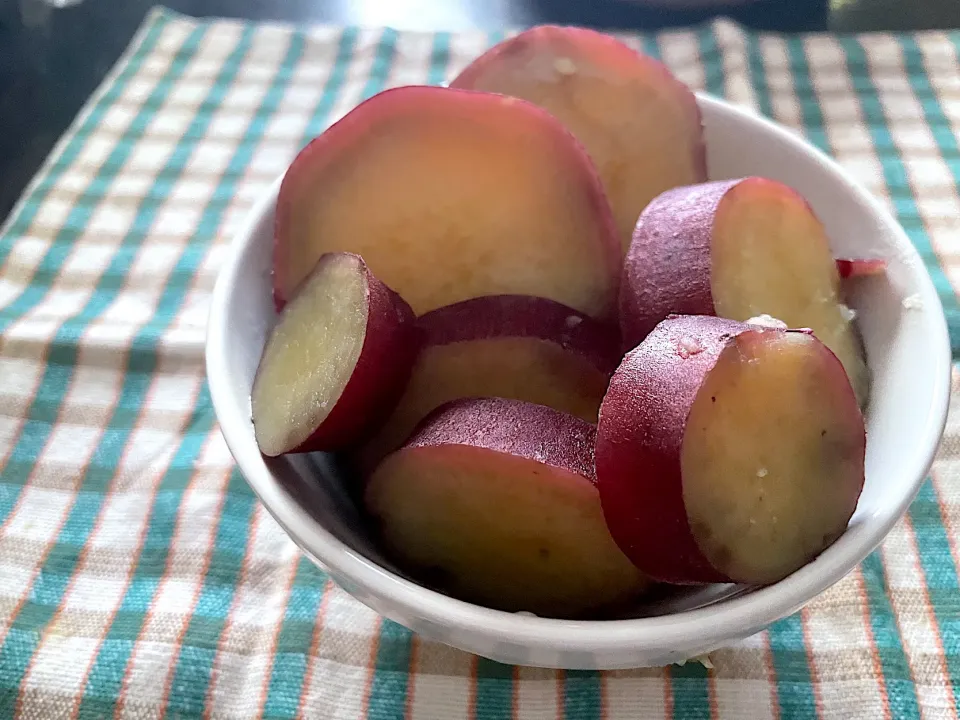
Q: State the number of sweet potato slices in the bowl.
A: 7